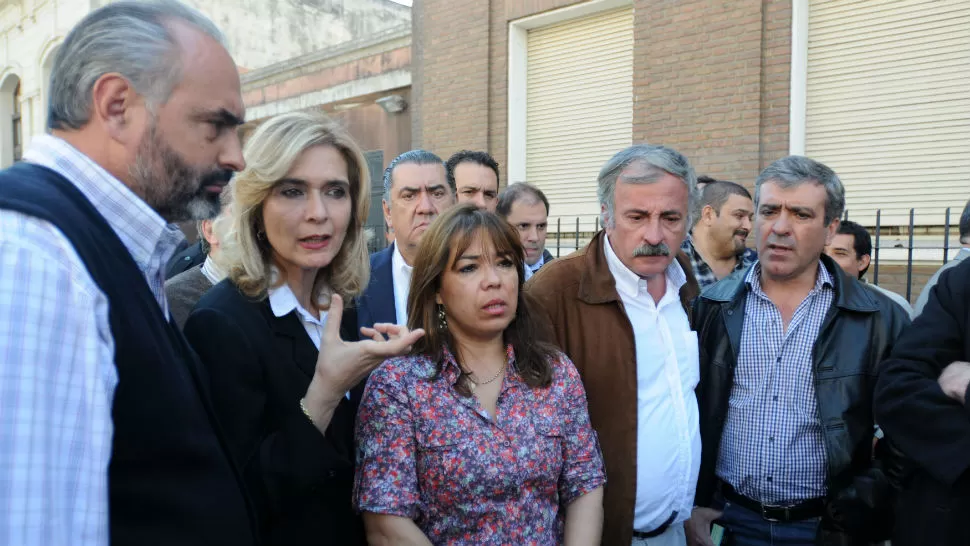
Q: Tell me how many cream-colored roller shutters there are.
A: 2